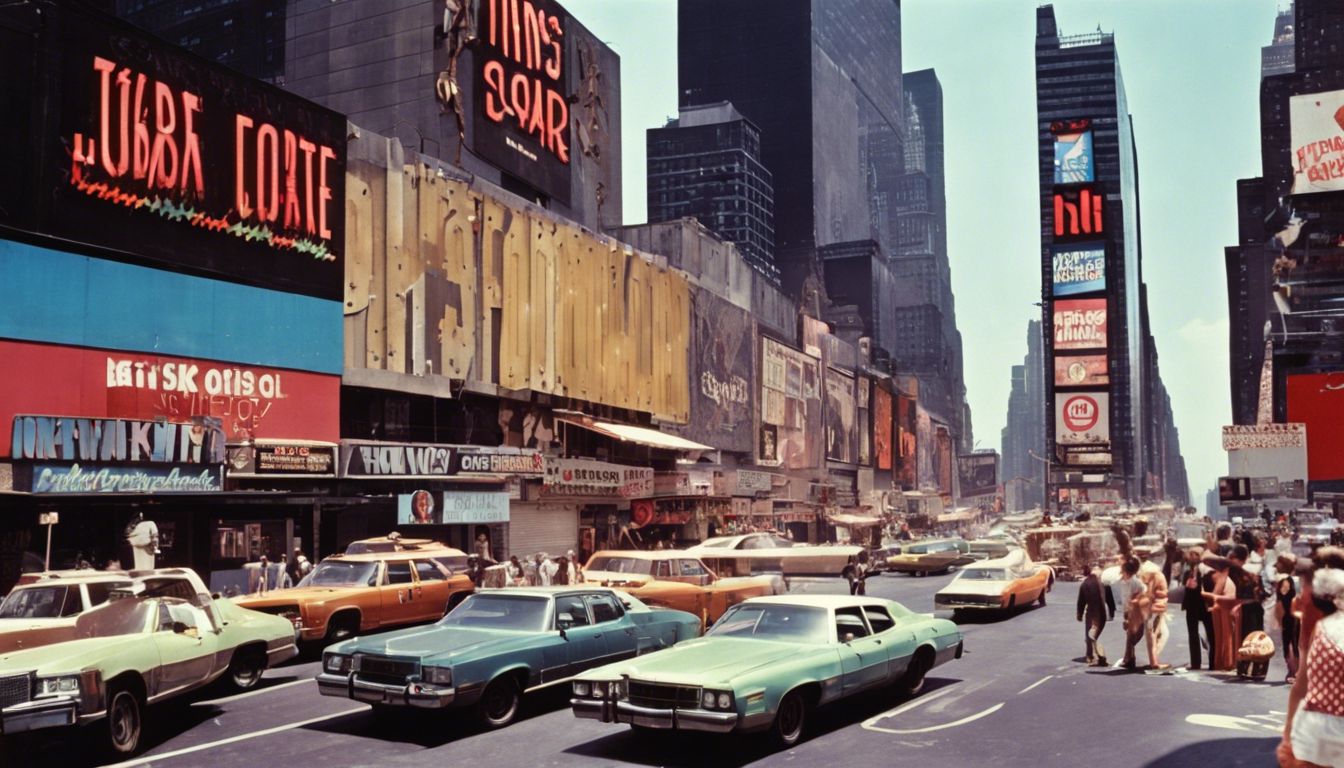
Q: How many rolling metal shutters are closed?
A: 1